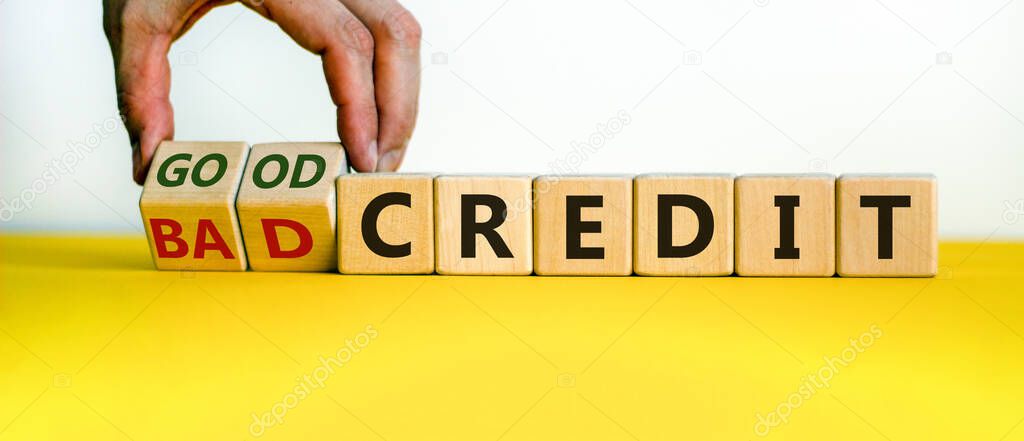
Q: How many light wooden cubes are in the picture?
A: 8